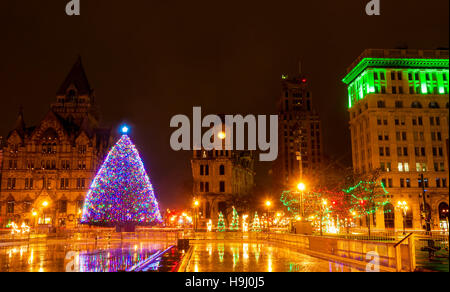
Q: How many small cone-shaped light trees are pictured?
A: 3